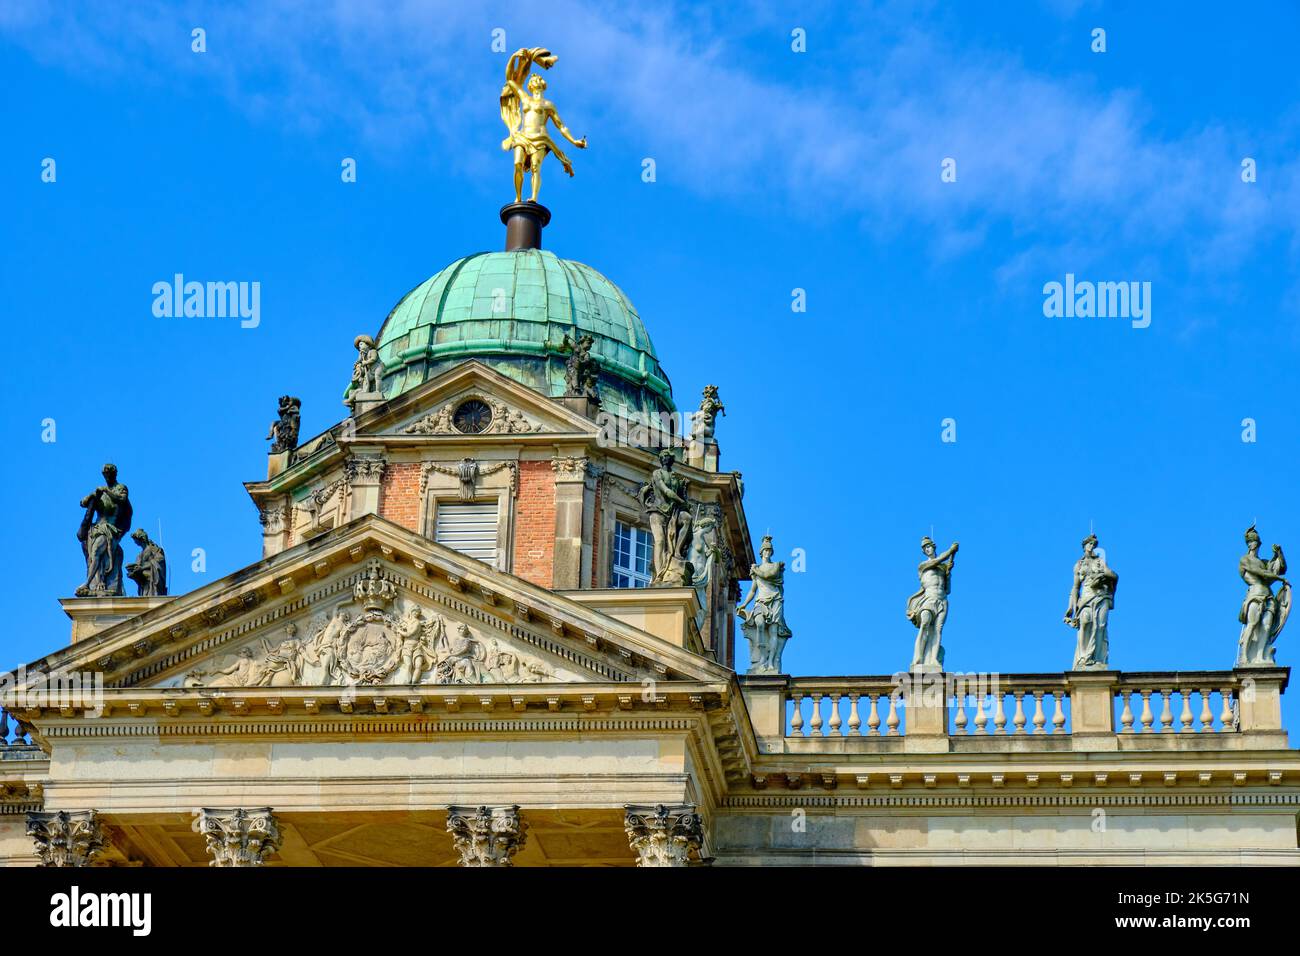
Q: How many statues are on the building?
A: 13